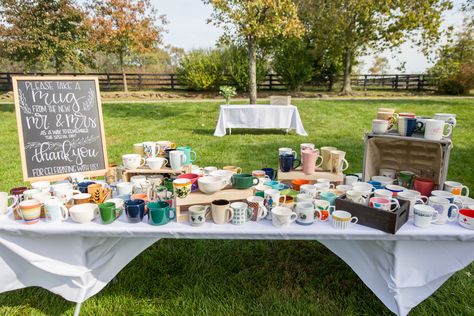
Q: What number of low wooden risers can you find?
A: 3